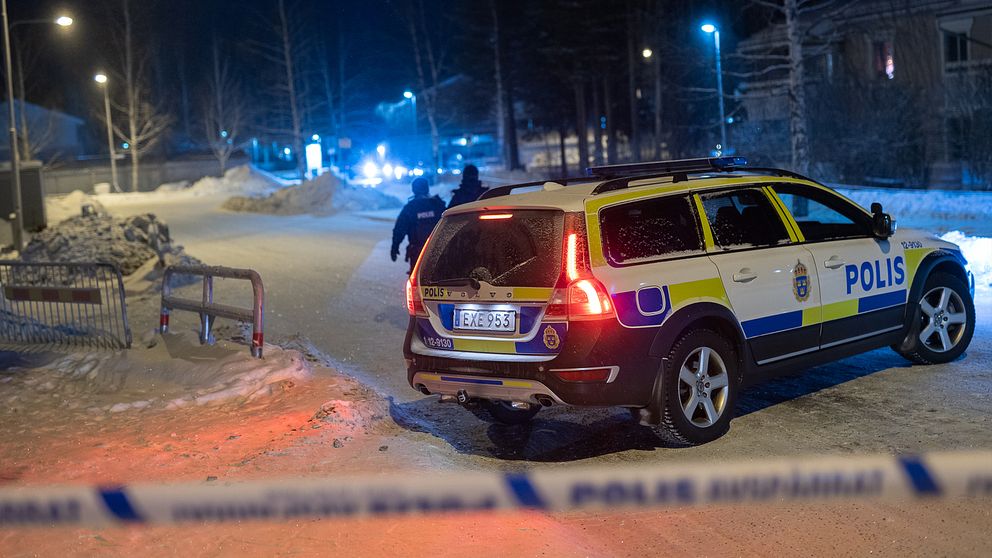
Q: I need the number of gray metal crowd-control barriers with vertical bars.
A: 1